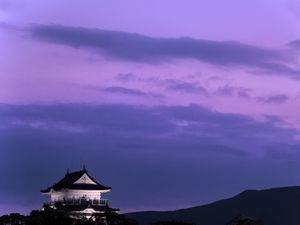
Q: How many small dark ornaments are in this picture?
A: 2